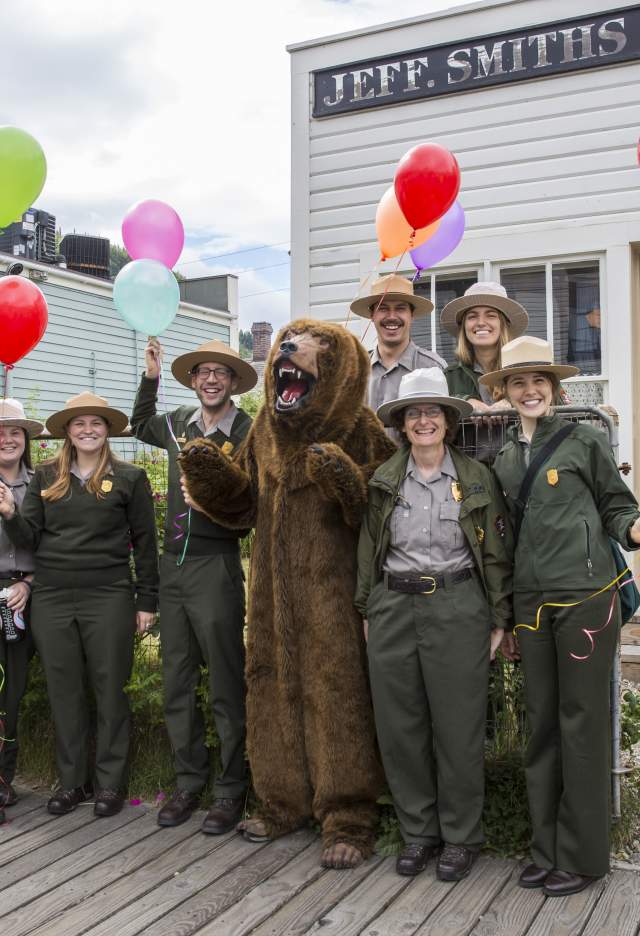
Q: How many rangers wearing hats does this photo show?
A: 7